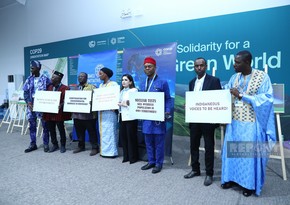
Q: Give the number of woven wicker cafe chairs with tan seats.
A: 0